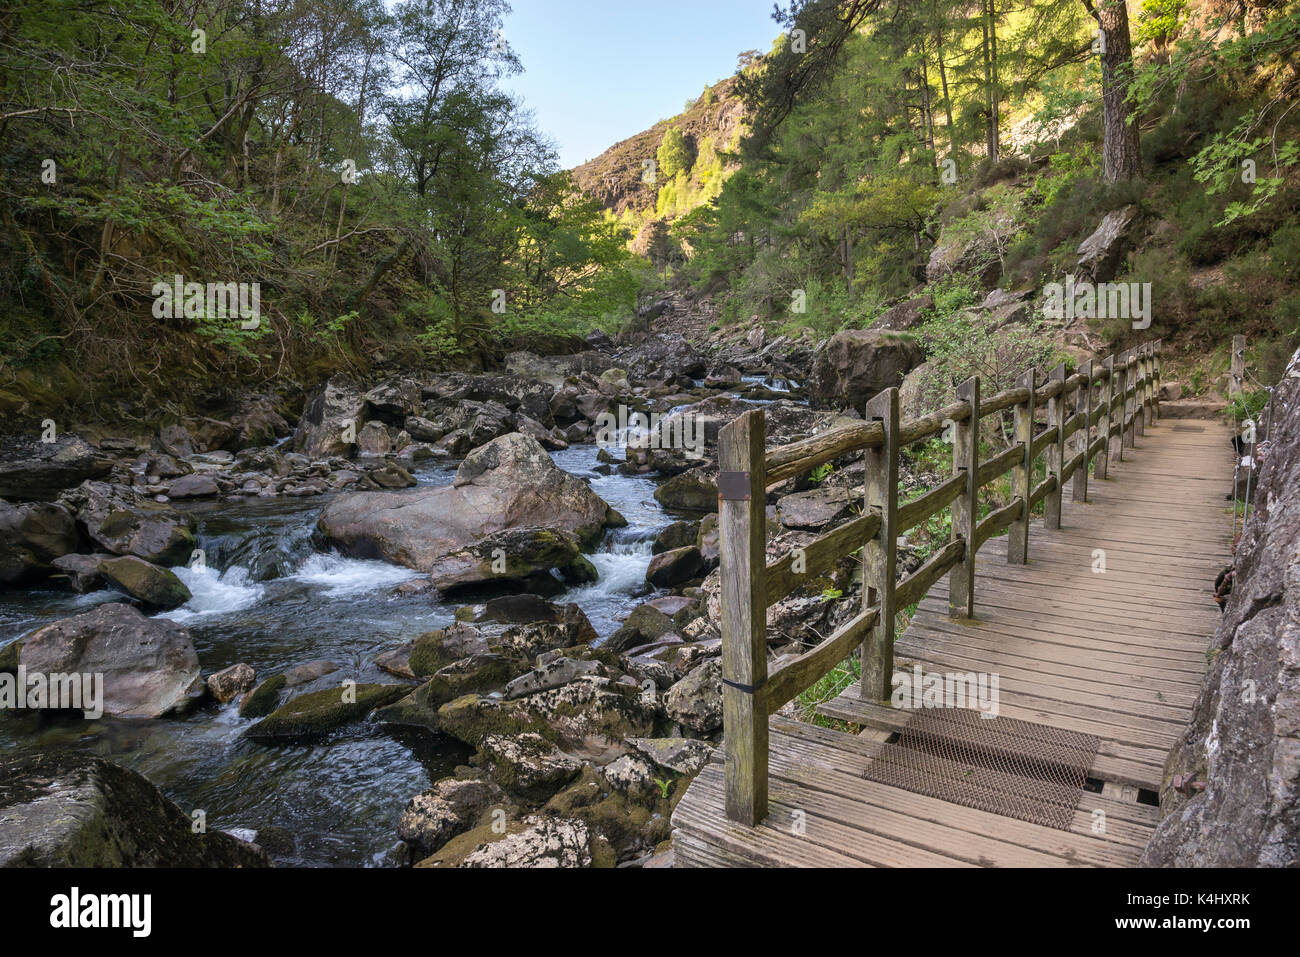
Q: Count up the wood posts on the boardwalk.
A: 12